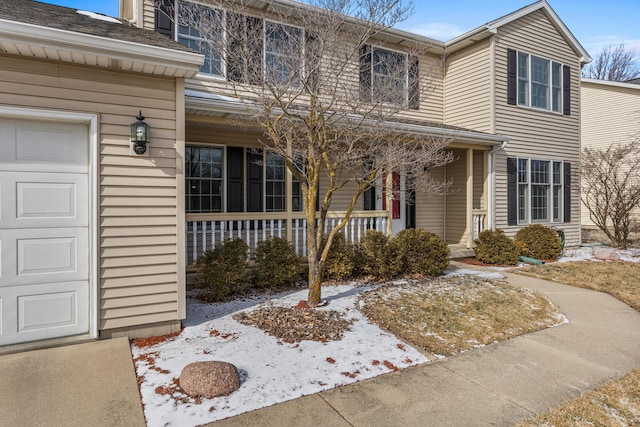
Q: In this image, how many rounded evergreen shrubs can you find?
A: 7